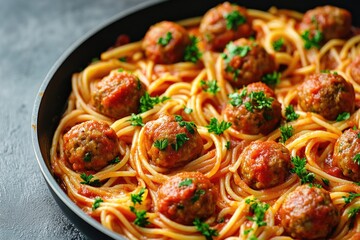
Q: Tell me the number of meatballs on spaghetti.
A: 13